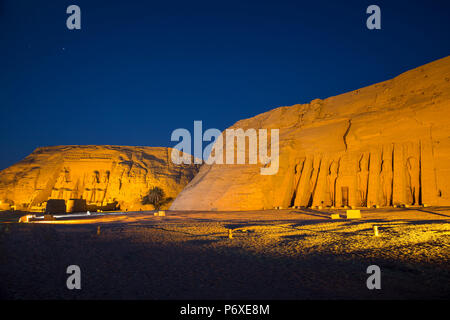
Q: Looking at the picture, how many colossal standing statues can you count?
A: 6